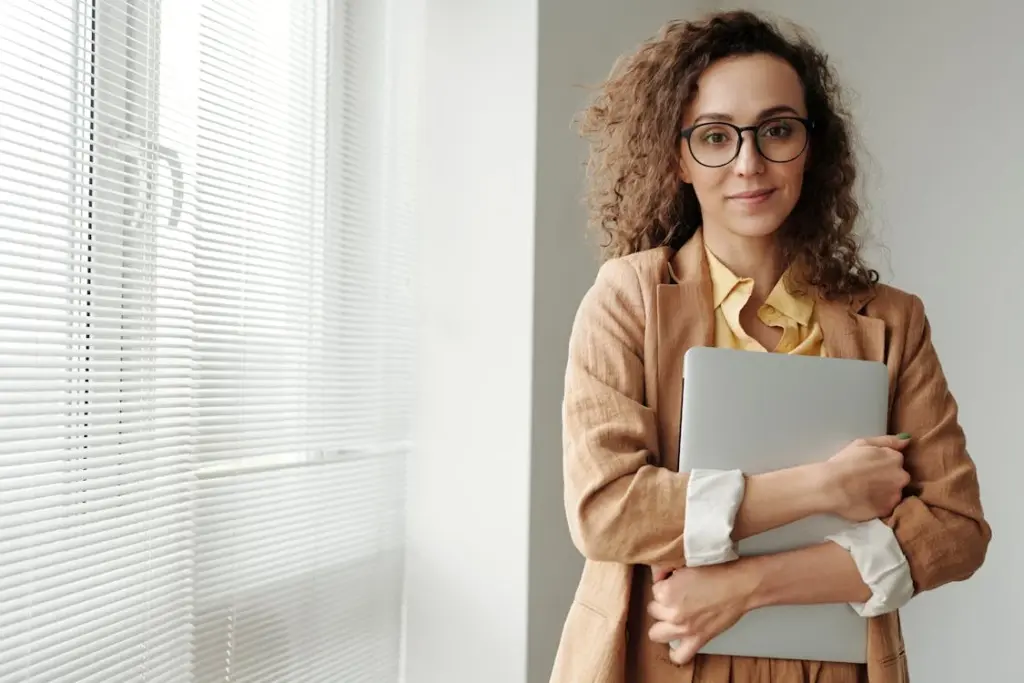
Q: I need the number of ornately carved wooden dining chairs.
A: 0